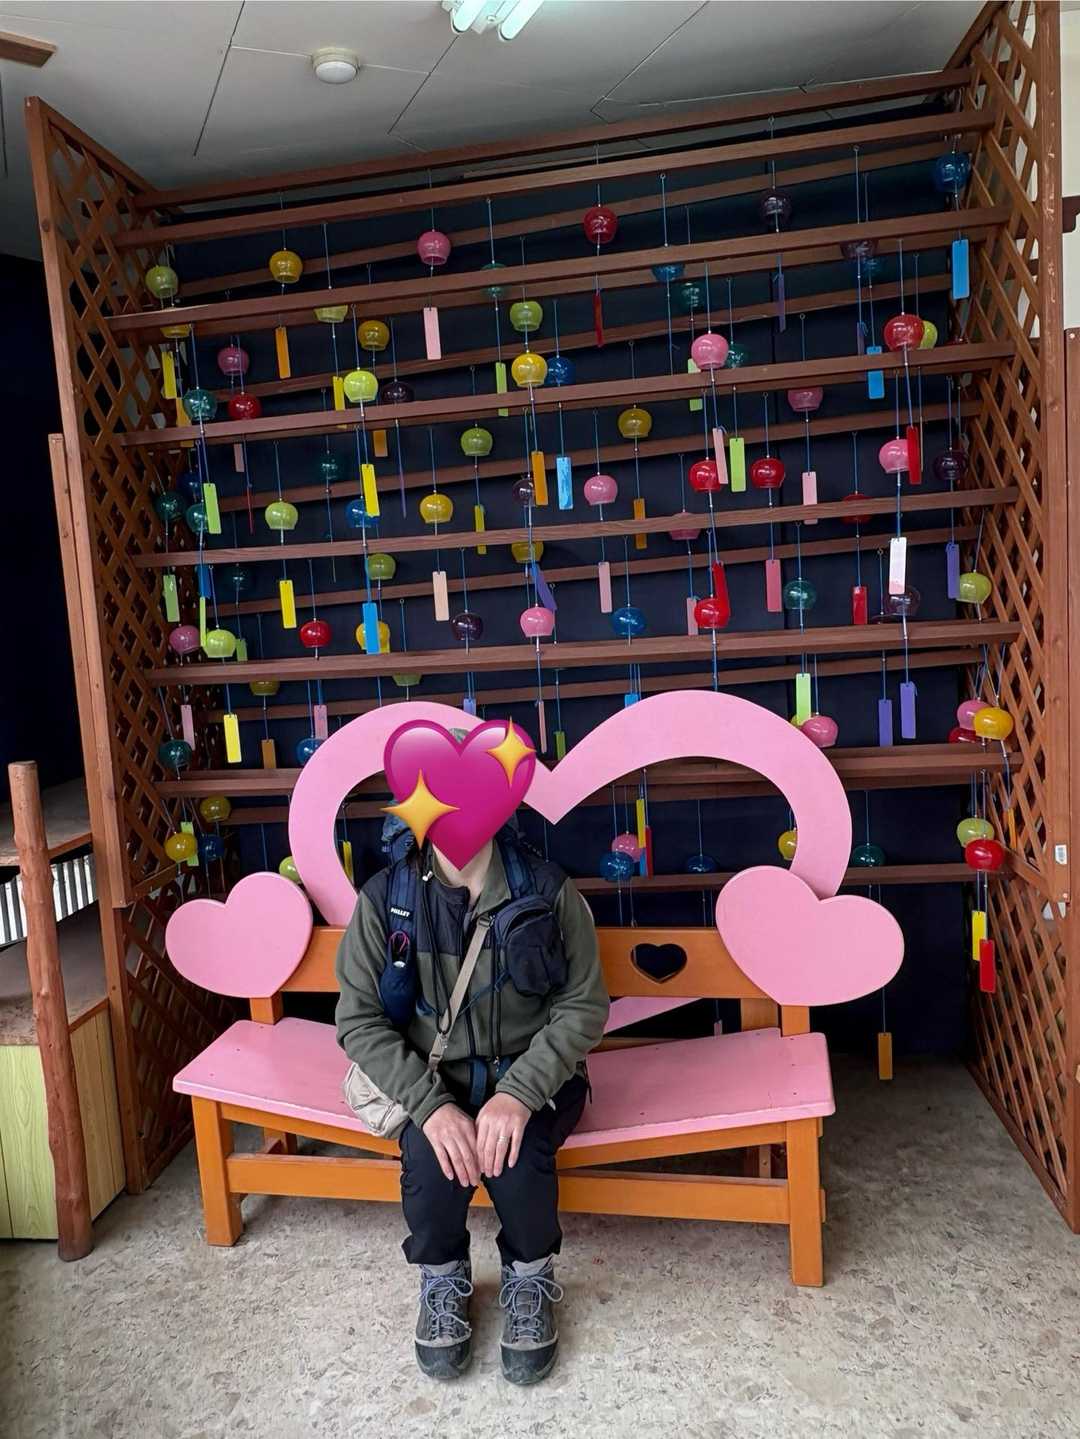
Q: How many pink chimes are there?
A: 12